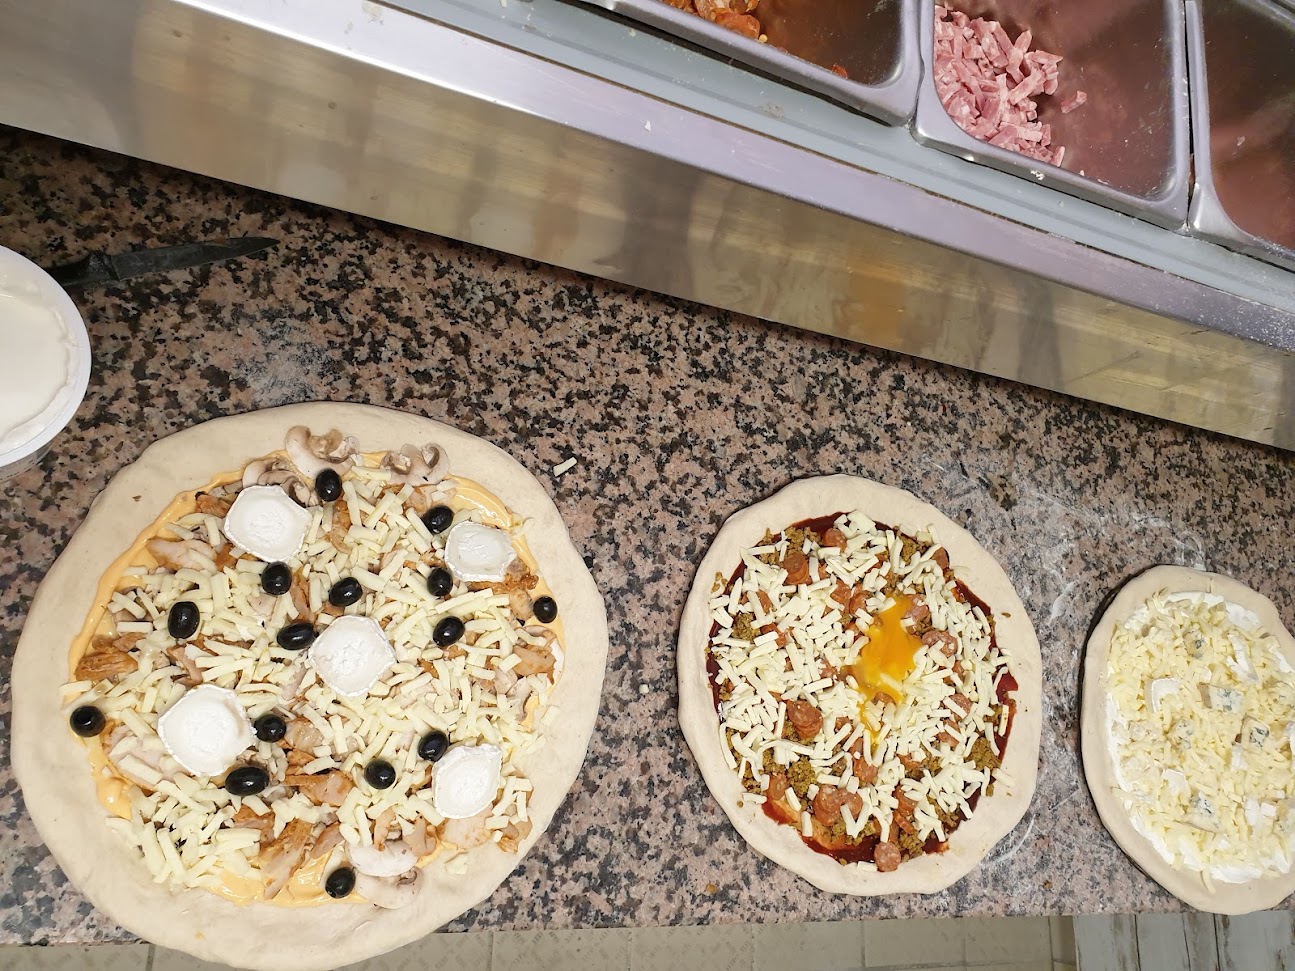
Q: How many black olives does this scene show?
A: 15